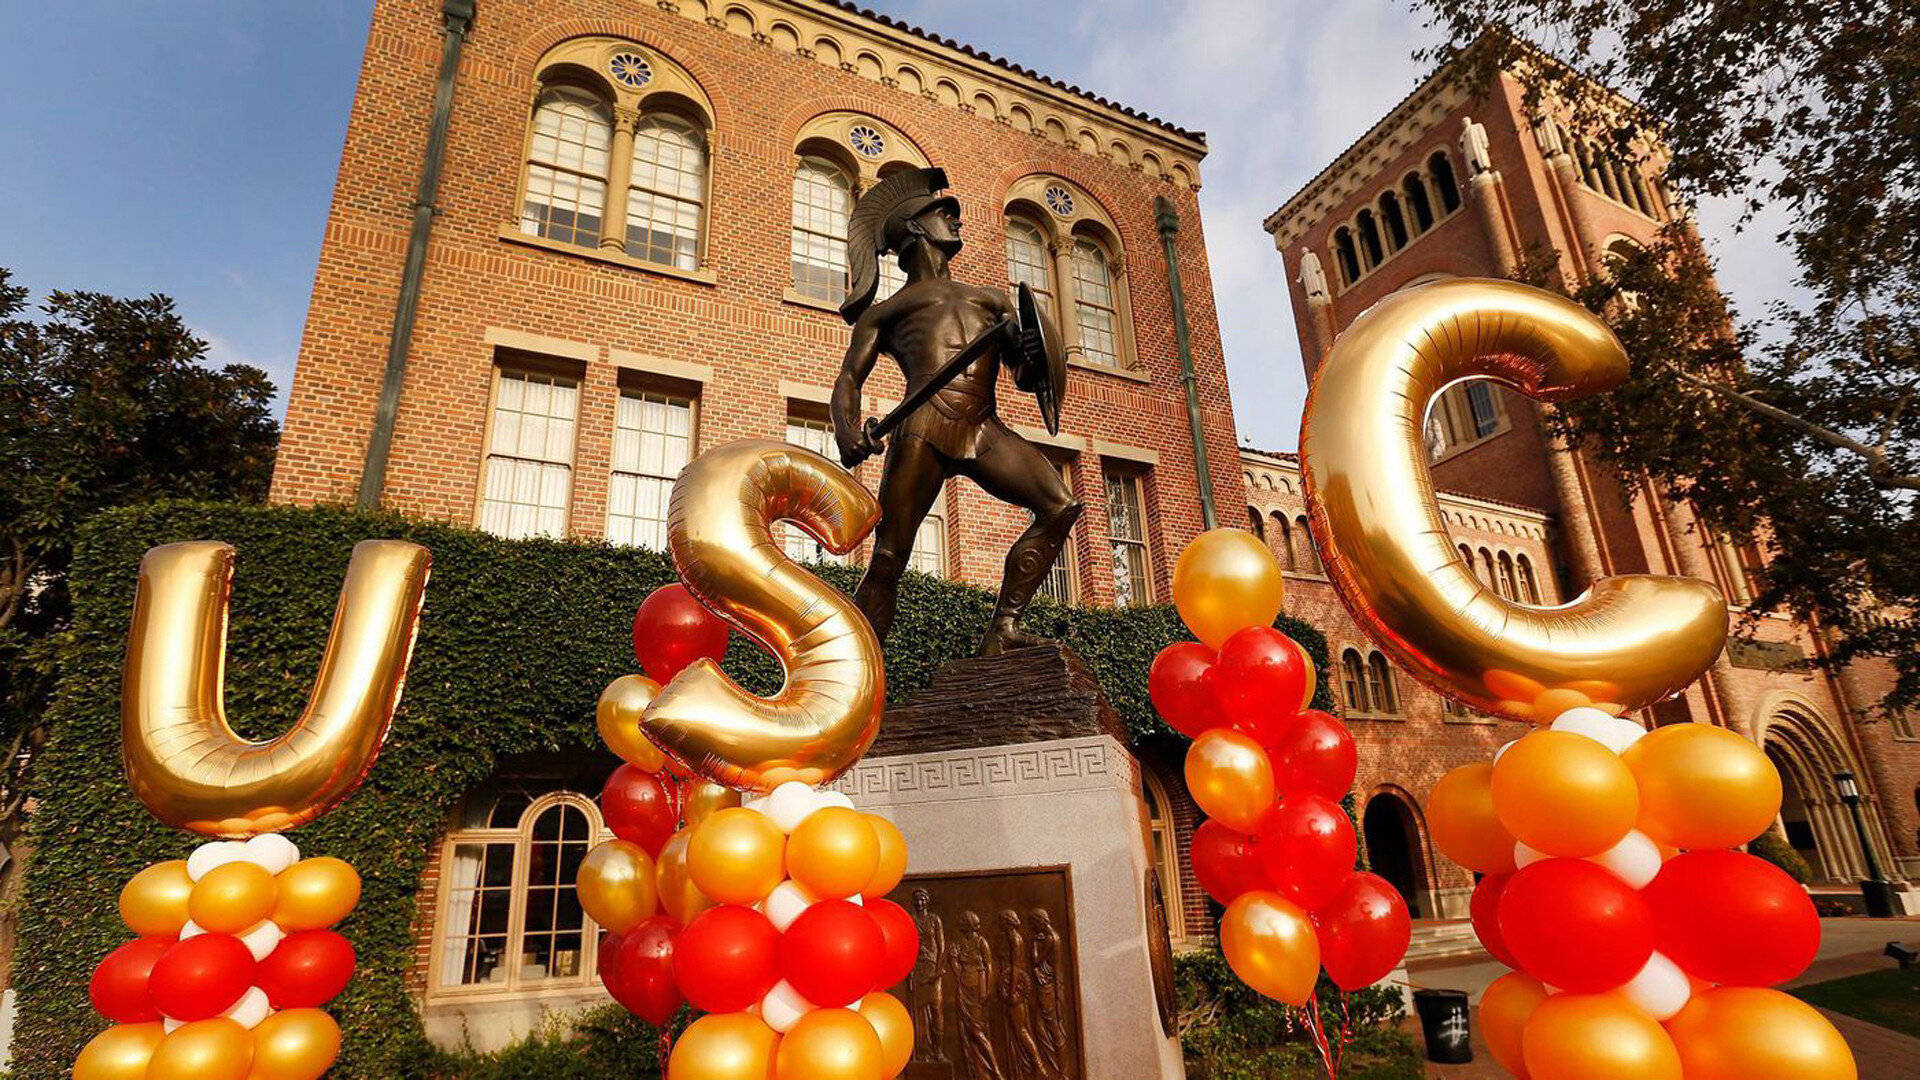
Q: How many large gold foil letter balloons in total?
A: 3